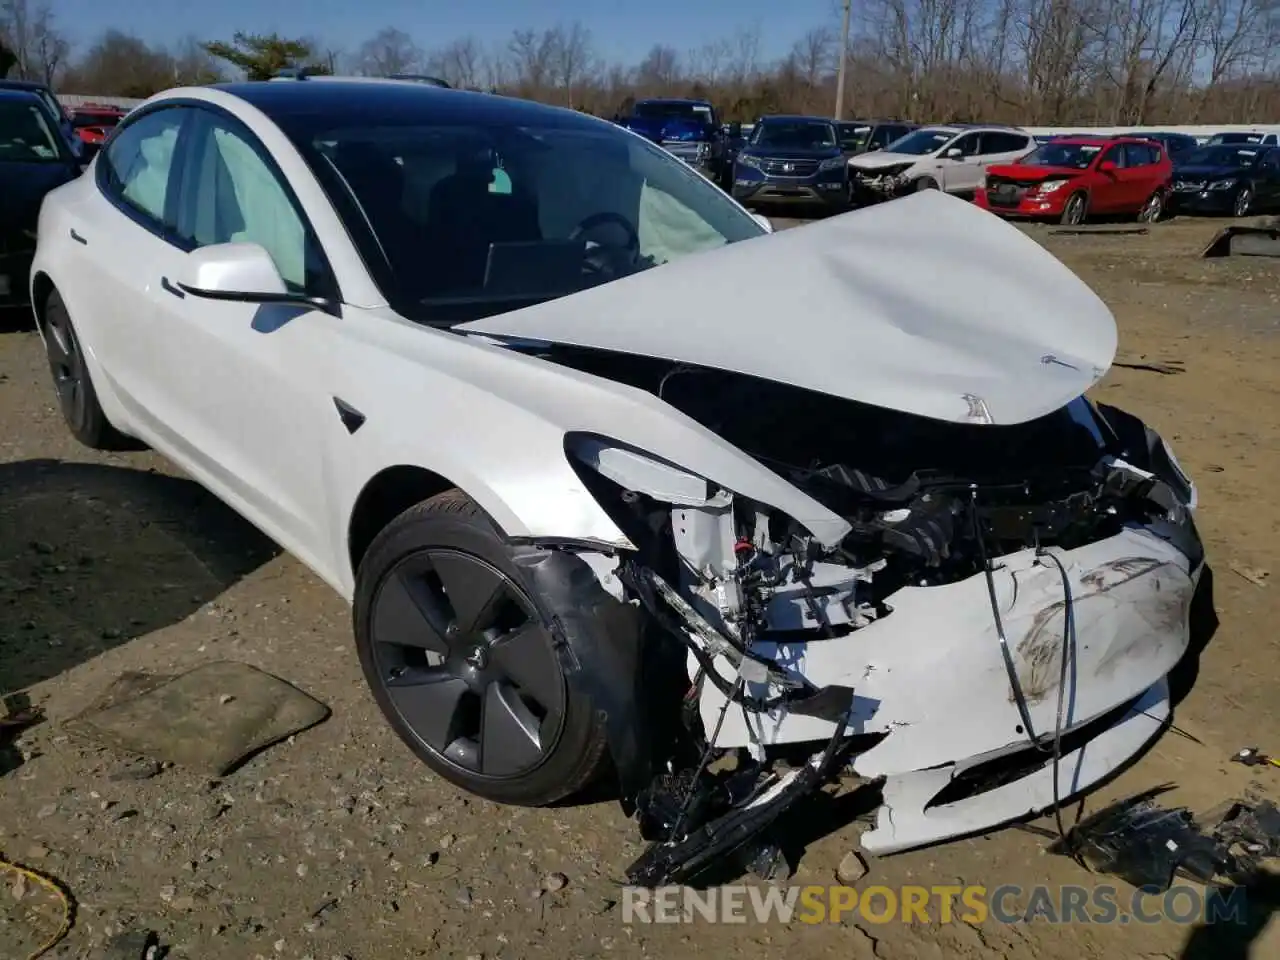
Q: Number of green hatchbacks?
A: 0